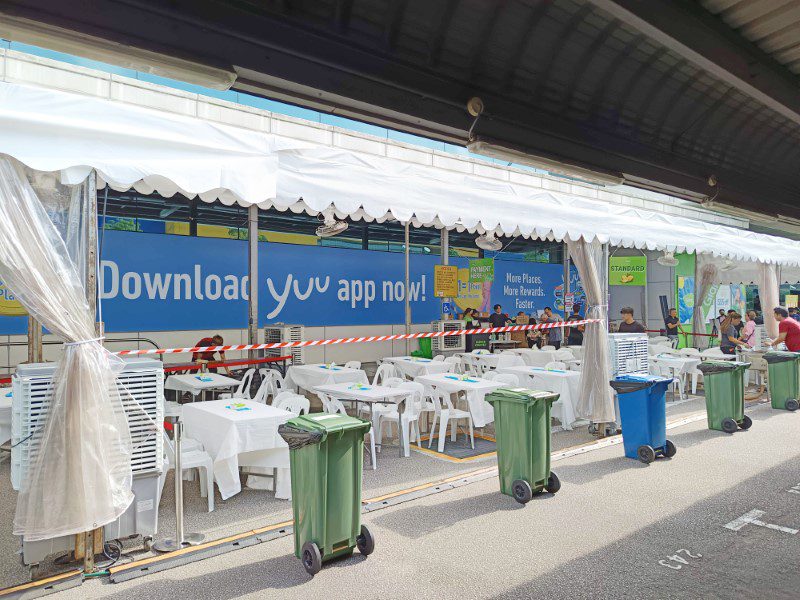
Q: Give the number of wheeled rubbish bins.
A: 5